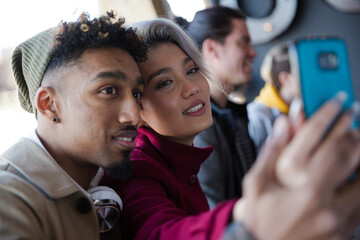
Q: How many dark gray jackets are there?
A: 1